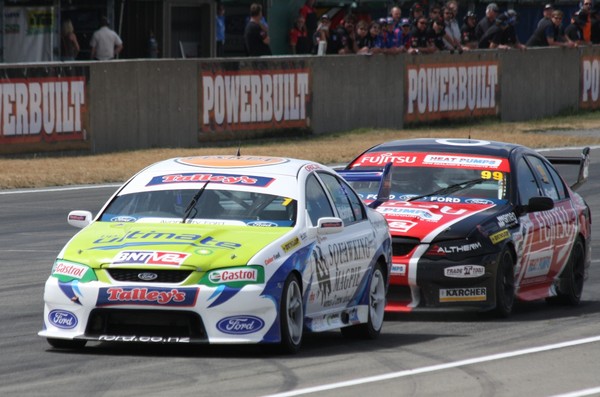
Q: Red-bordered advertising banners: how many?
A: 4